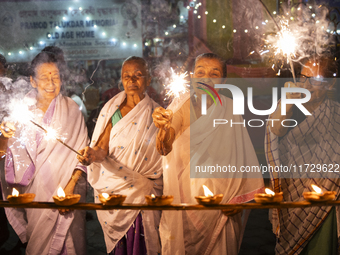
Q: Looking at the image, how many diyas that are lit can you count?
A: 7